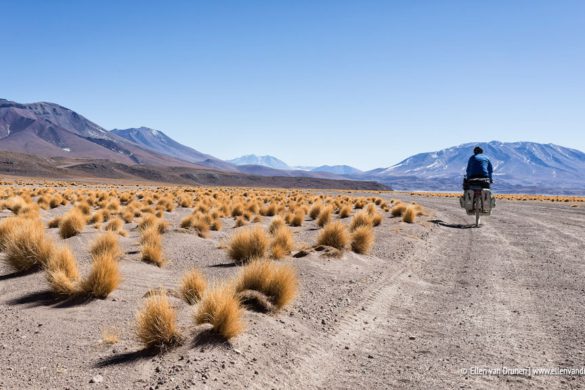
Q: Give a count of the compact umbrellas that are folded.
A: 0